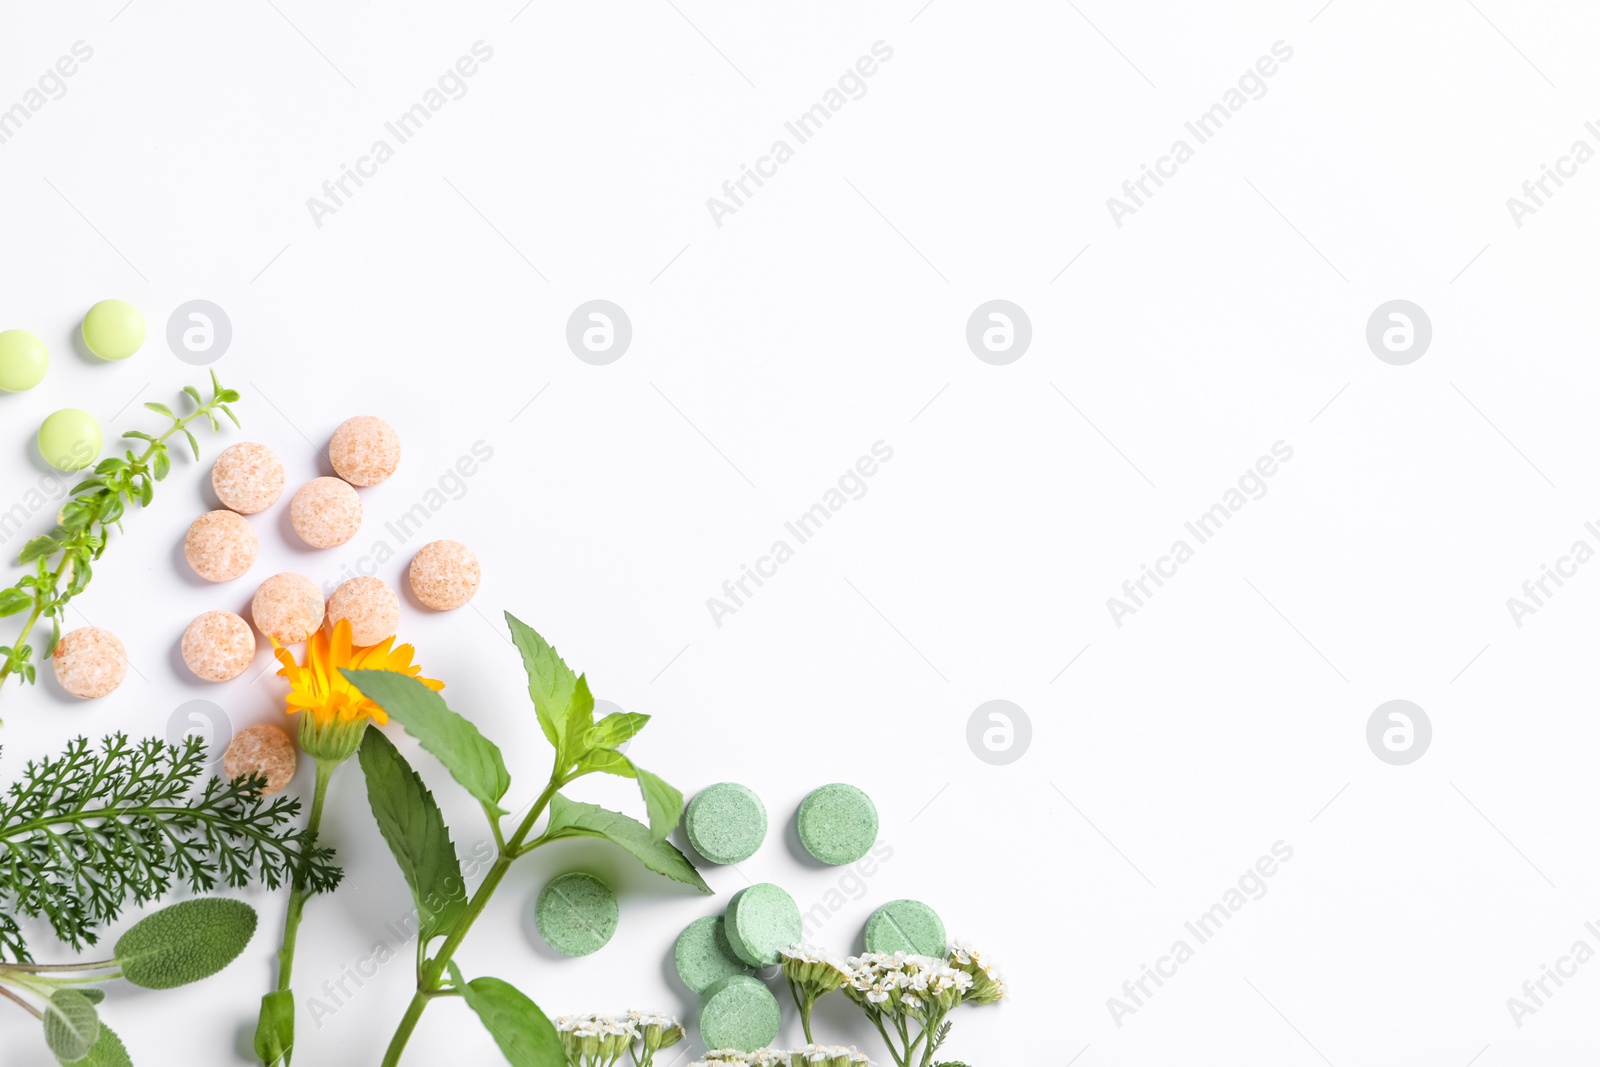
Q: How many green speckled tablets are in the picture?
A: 7